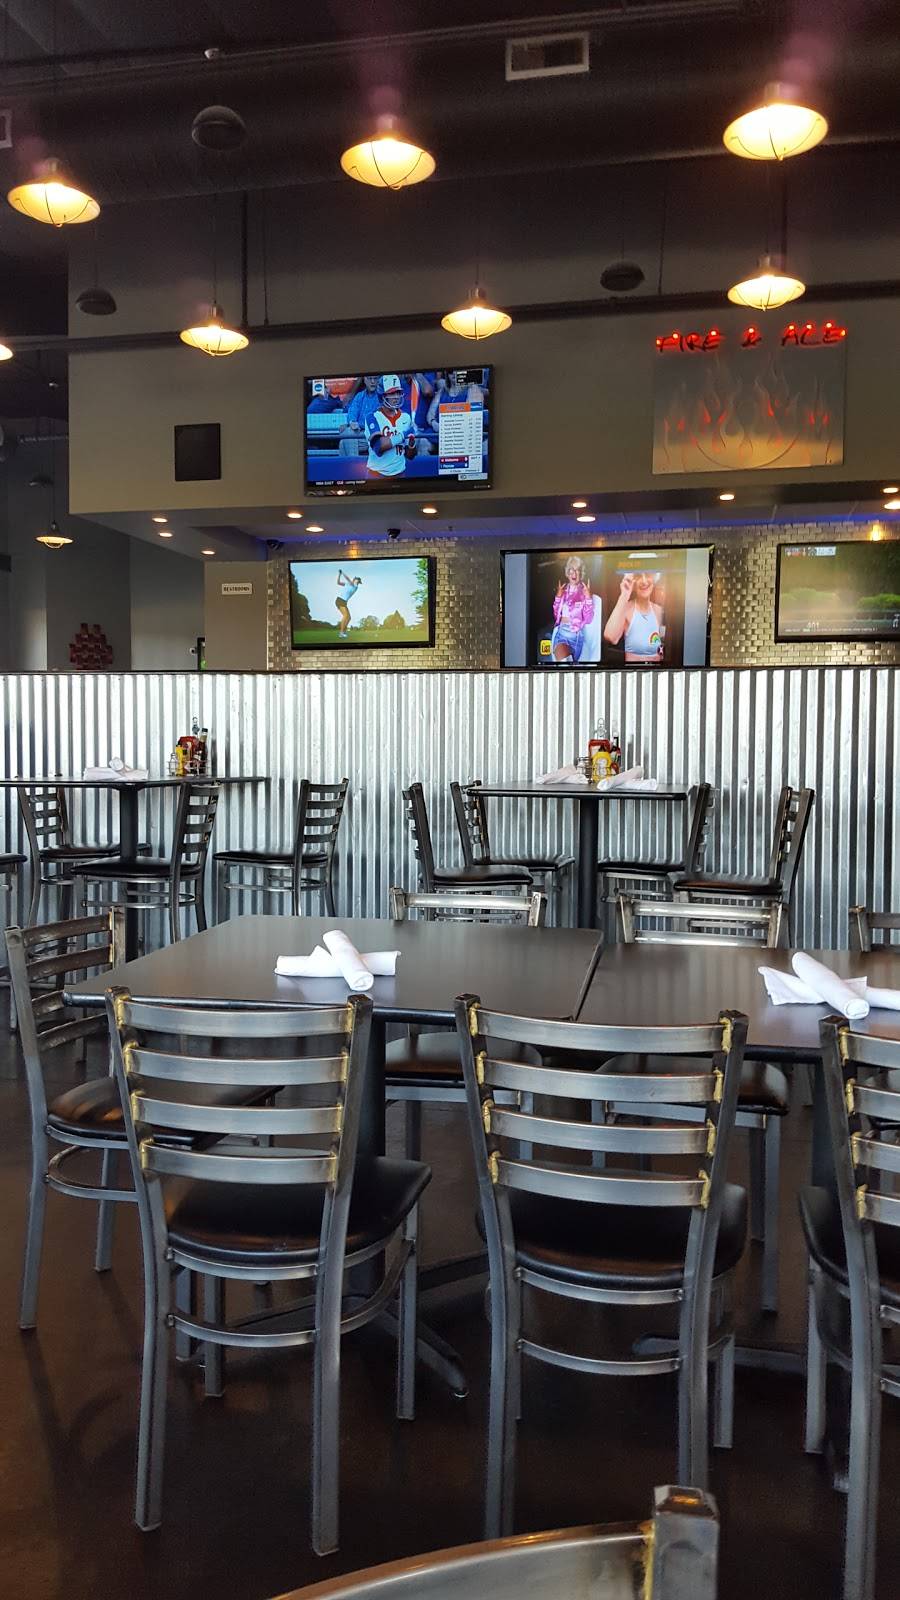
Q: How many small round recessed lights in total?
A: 11